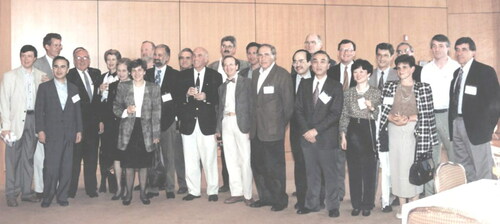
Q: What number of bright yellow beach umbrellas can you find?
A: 0